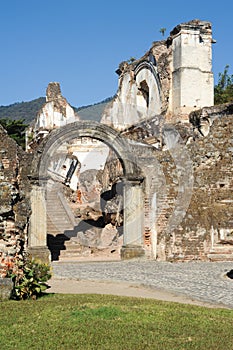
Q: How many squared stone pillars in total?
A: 2